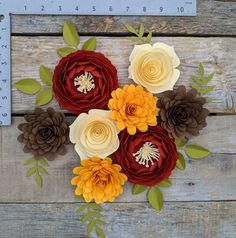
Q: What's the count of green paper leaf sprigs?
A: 8